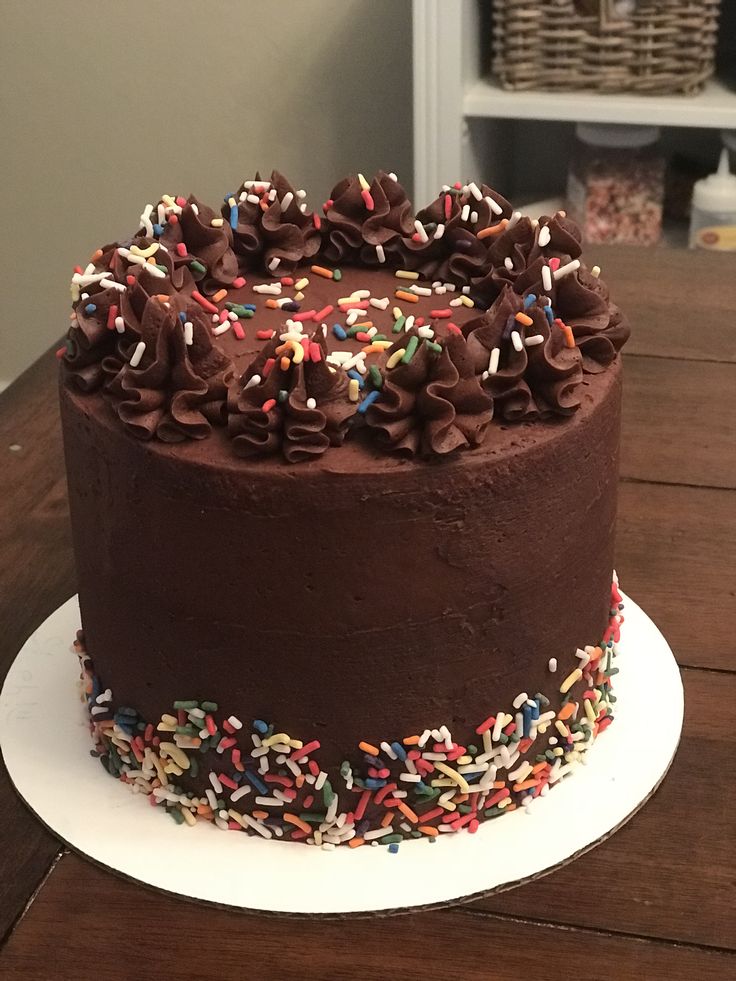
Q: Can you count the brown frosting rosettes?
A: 12